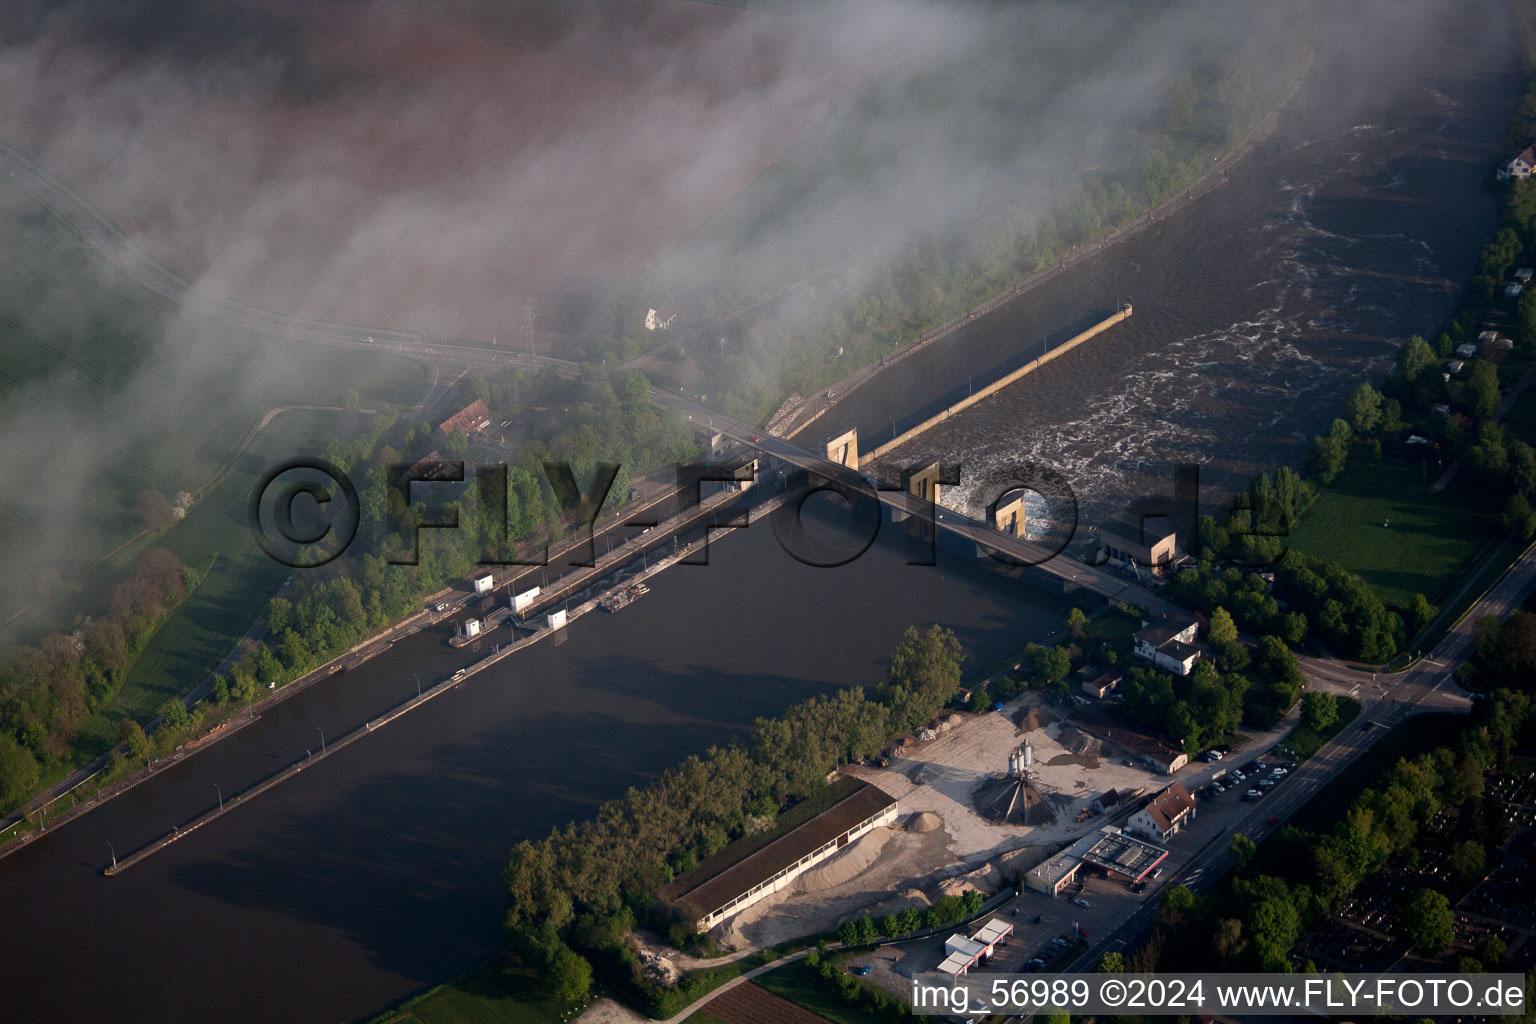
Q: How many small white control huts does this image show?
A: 4